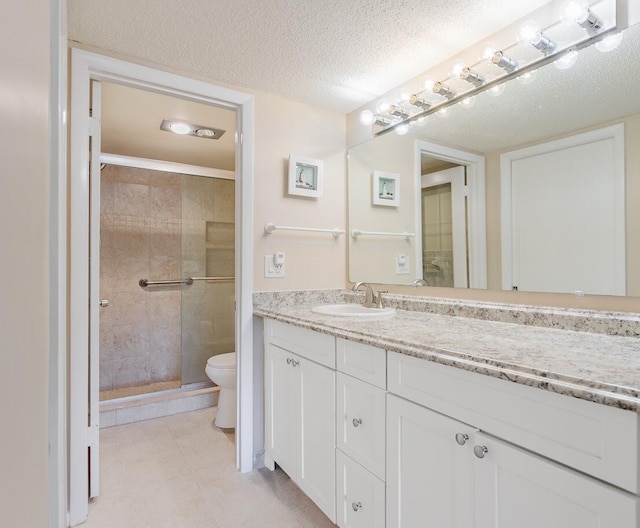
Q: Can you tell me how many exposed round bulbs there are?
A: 8